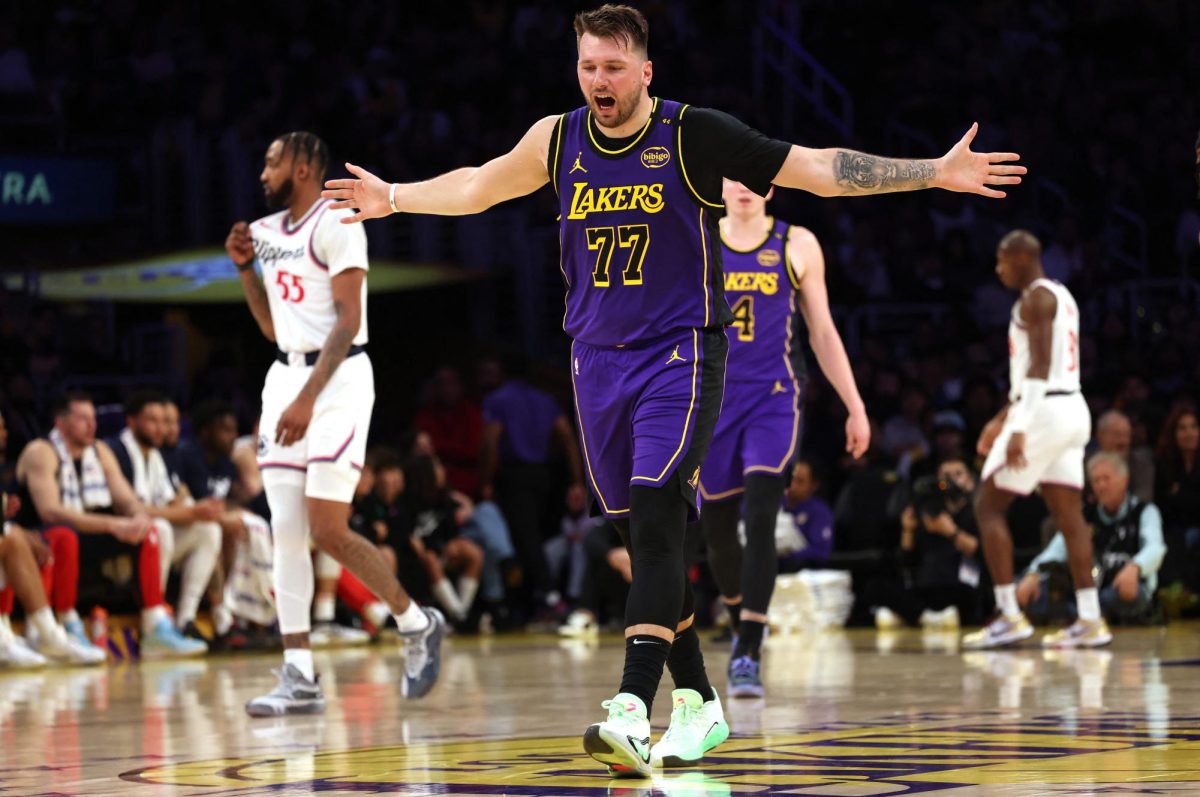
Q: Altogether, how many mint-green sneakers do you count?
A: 2